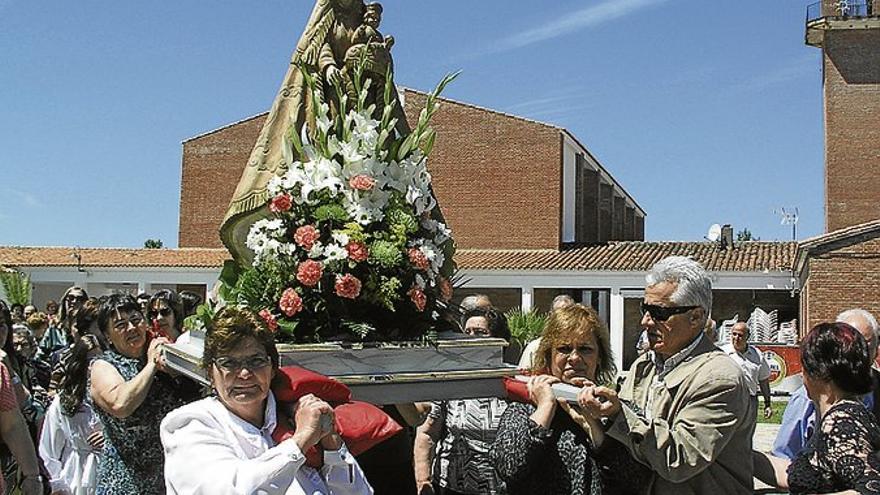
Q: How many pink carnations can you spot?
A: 11